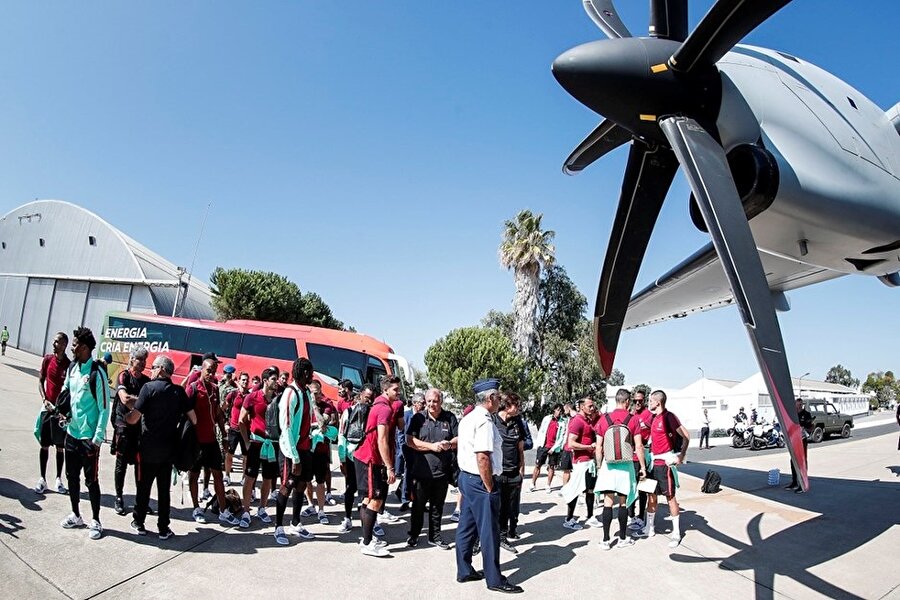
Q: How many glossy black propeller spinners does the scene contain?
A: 1